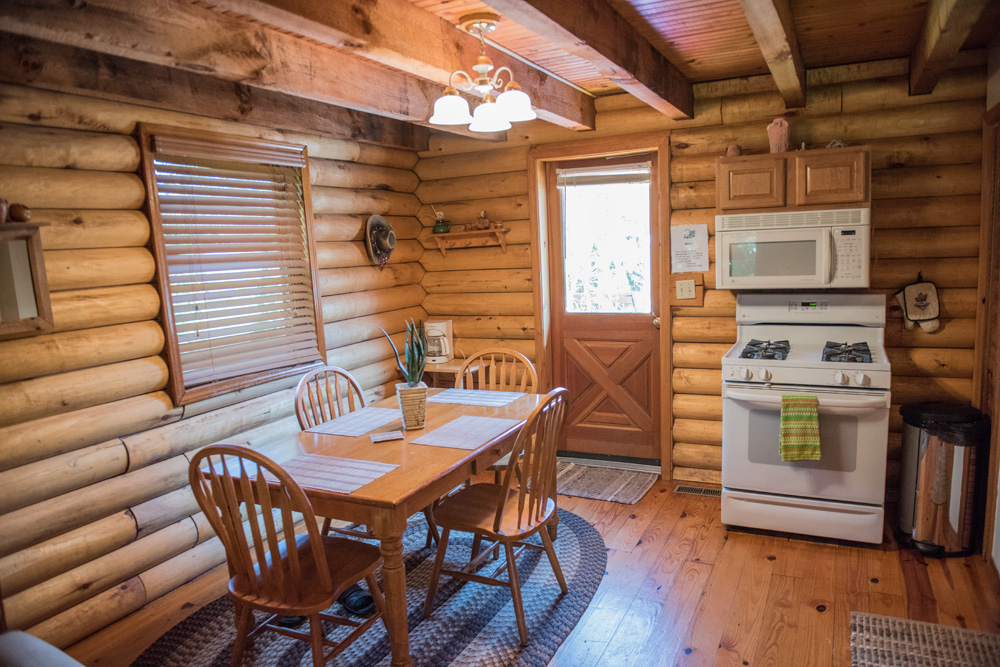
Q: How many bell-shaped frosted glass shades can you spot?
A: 3